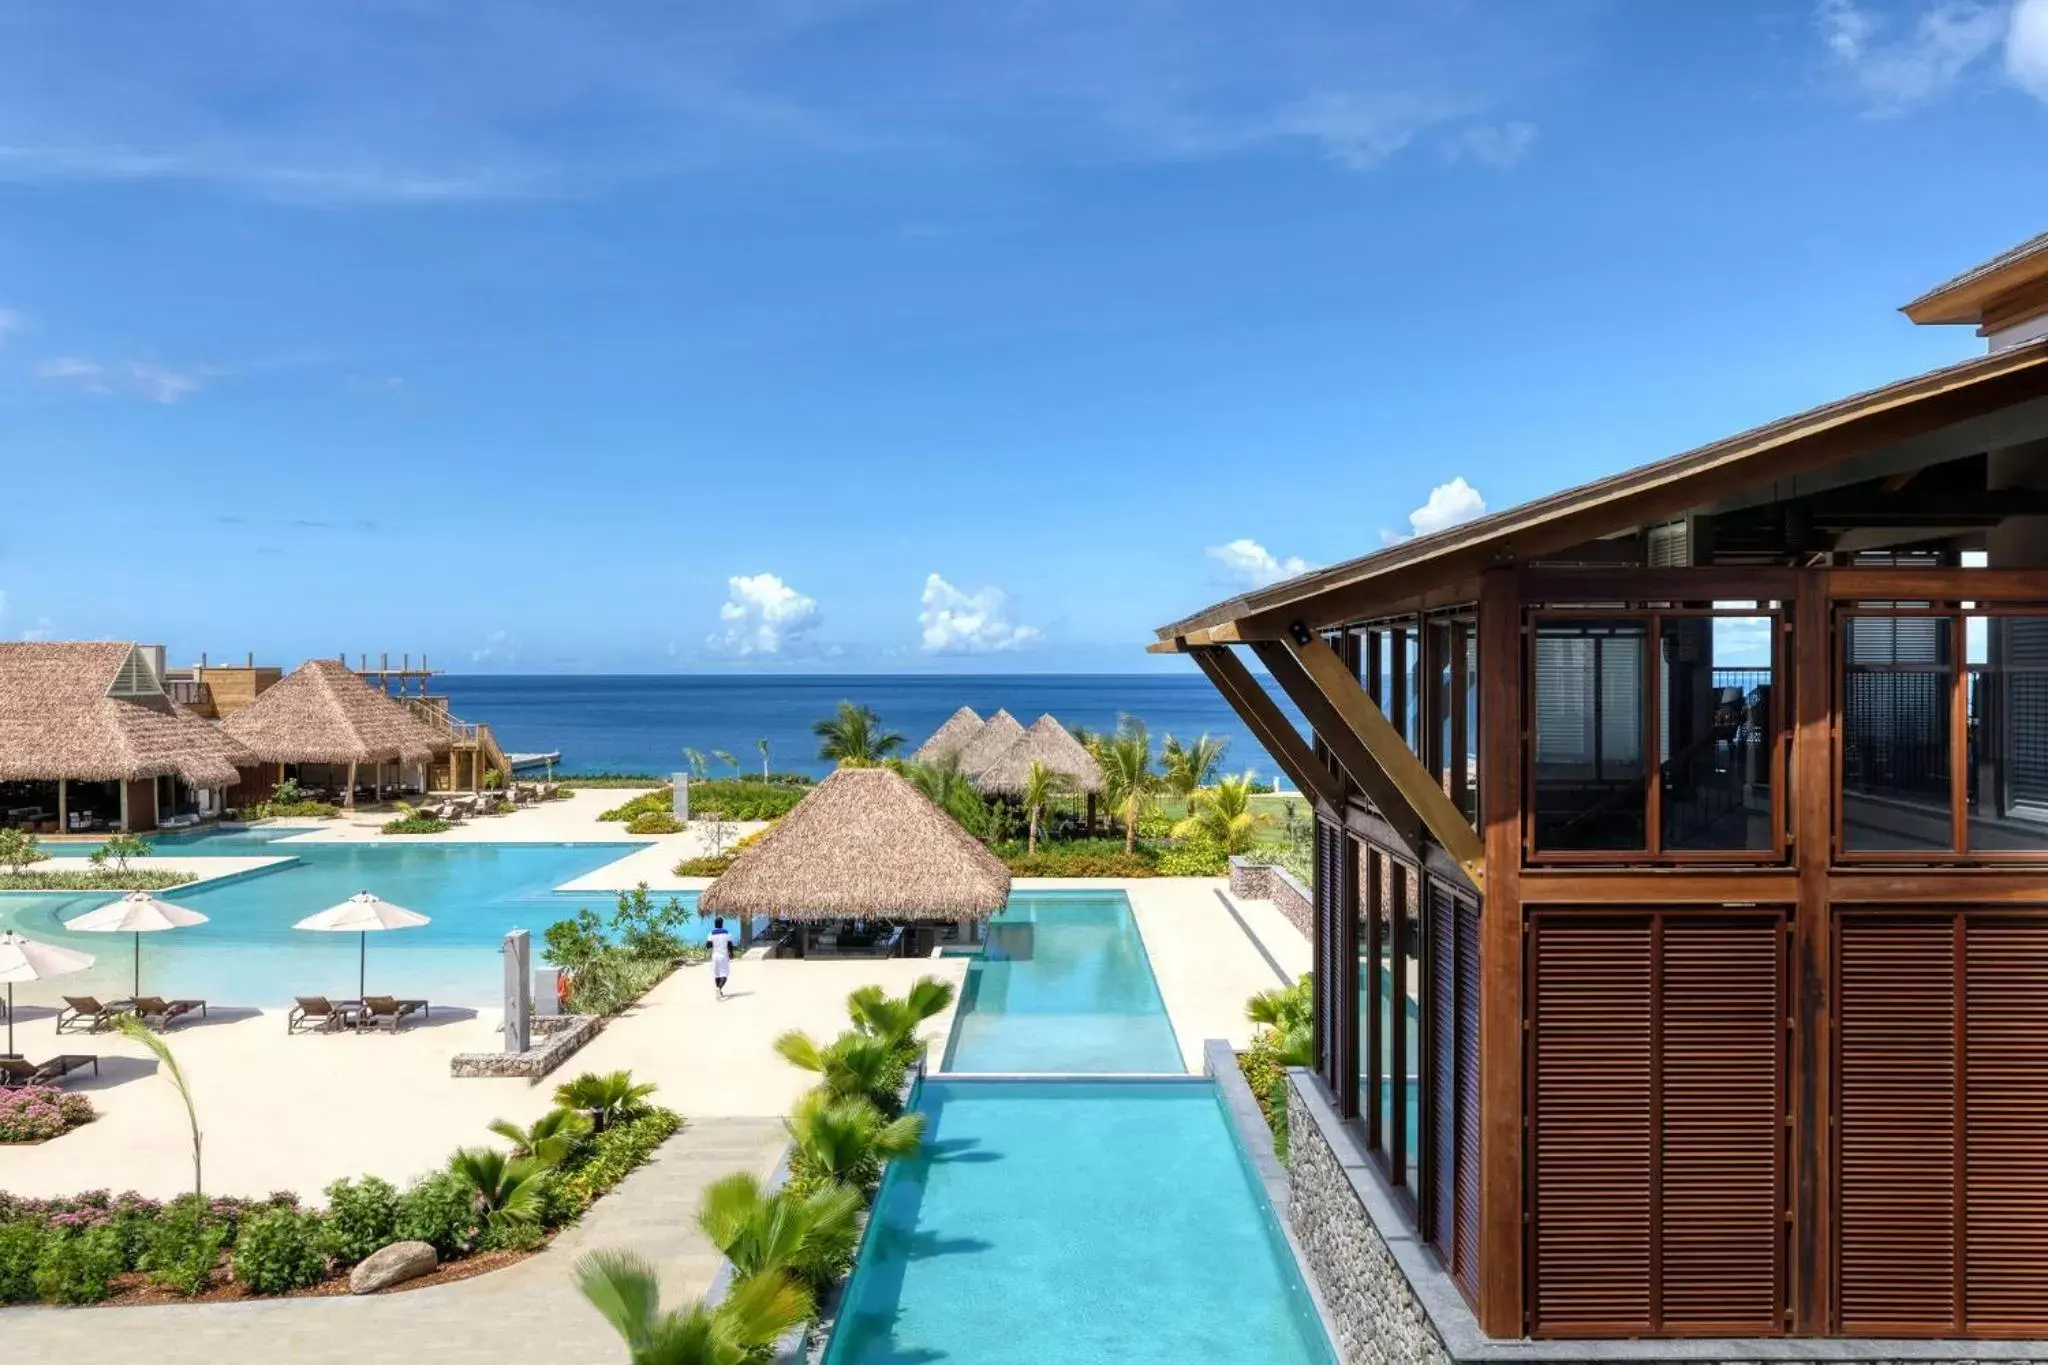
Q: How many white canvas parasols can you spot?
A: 3